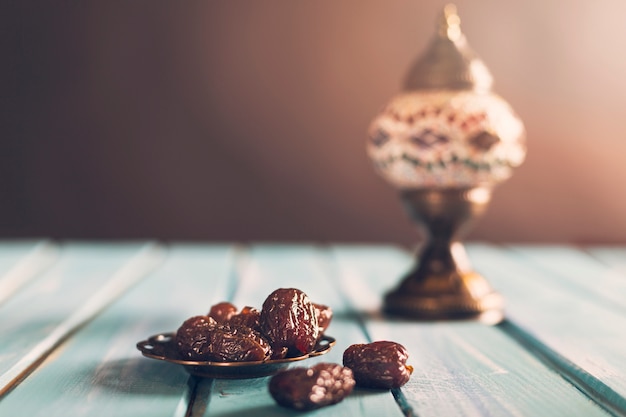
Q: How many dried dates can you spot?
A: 8